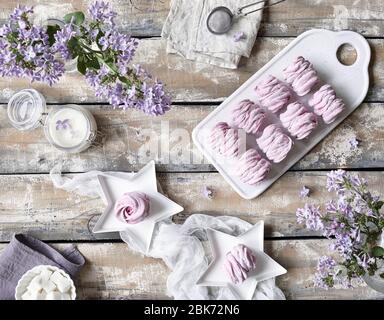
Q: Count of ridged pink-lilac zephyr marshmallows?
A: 10